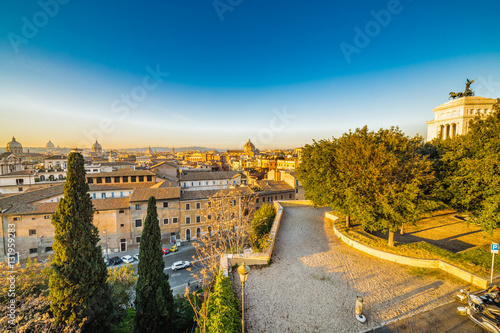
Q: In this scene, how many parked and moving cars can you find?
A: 7